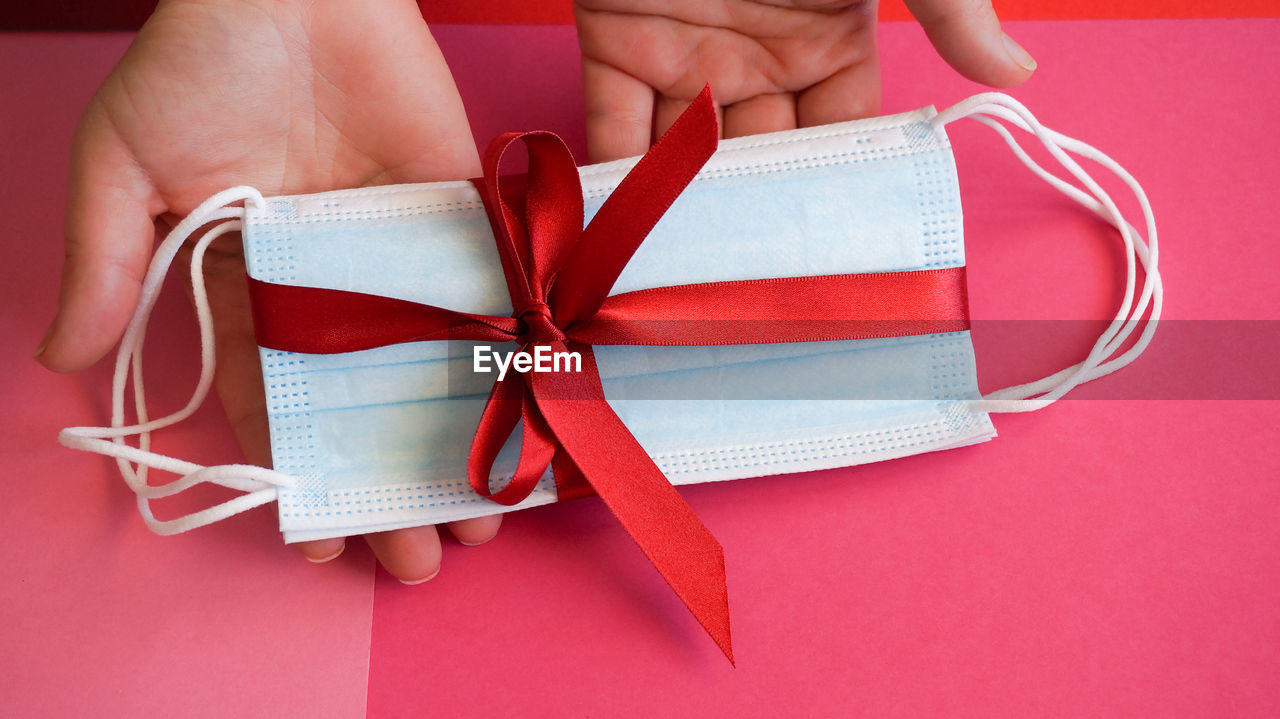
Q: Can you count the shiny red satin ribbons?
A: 1